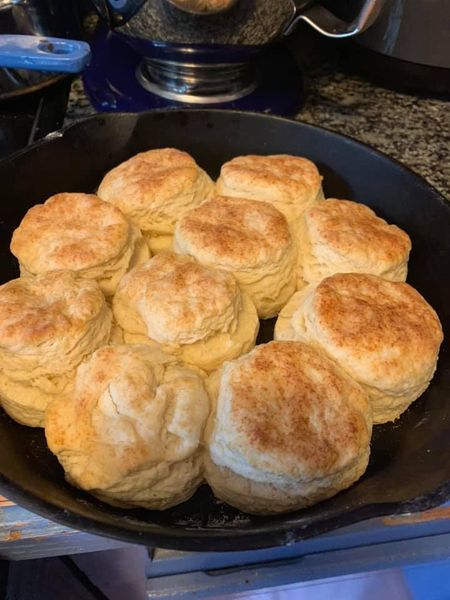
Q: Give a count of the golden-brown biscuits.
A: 10